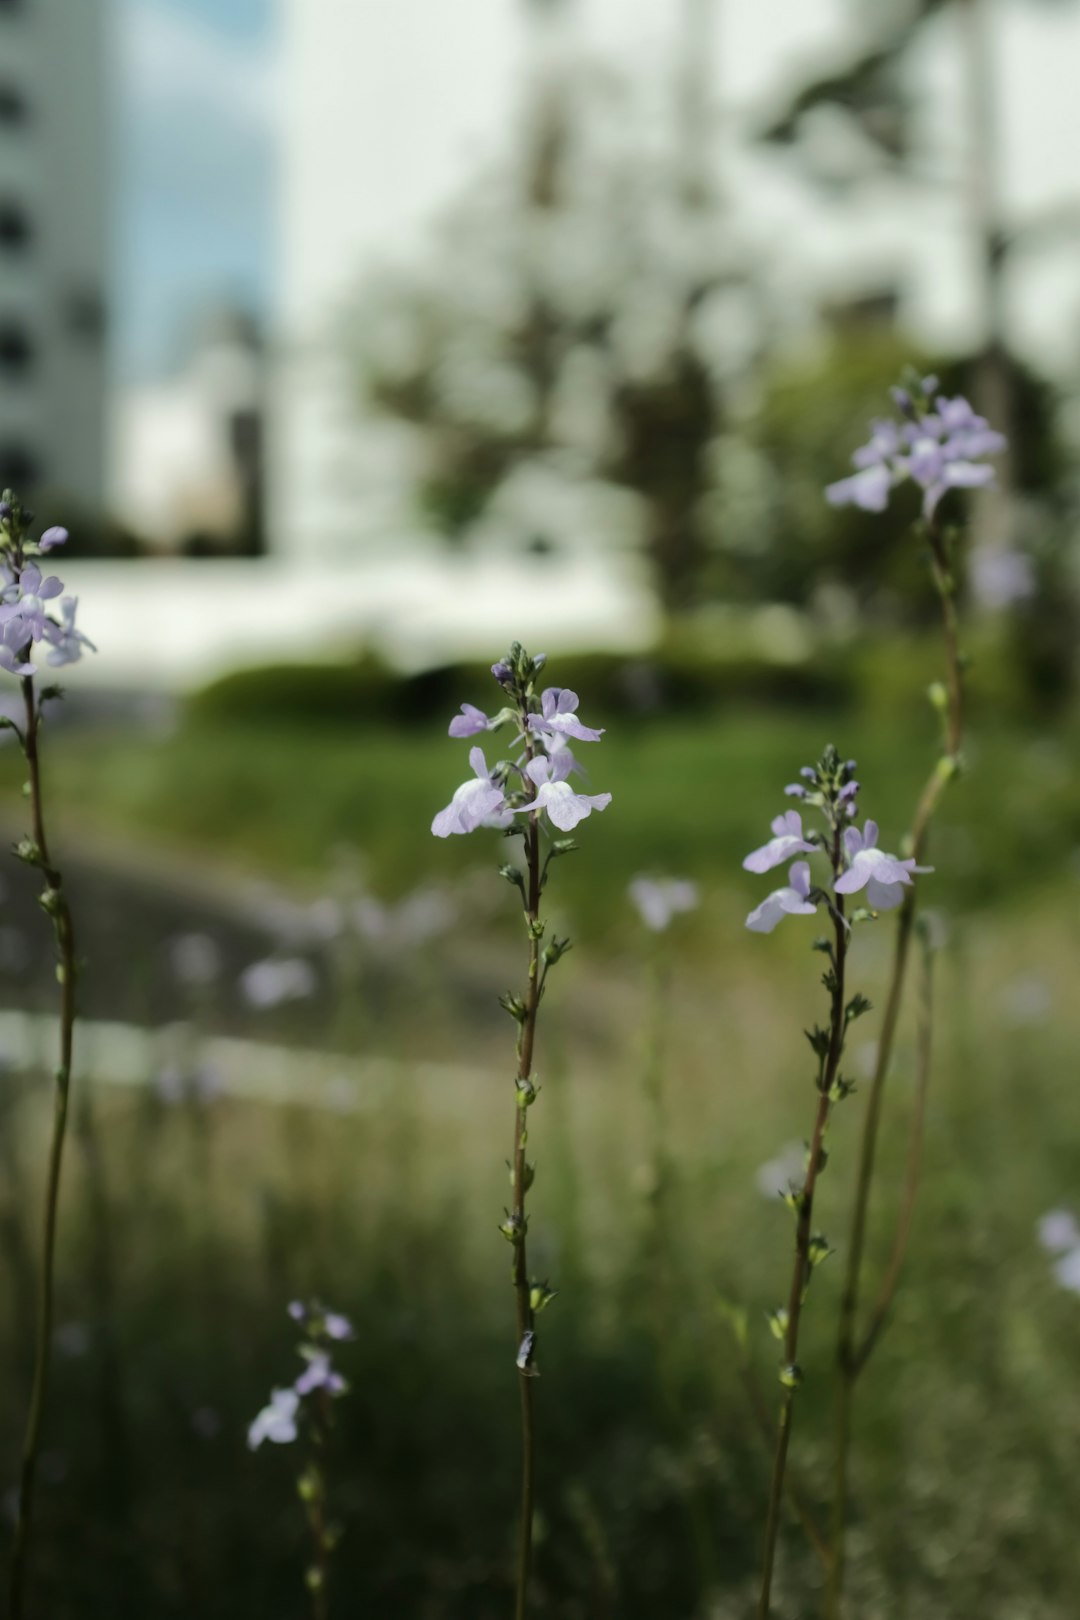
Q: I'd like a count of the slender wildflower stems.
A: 5